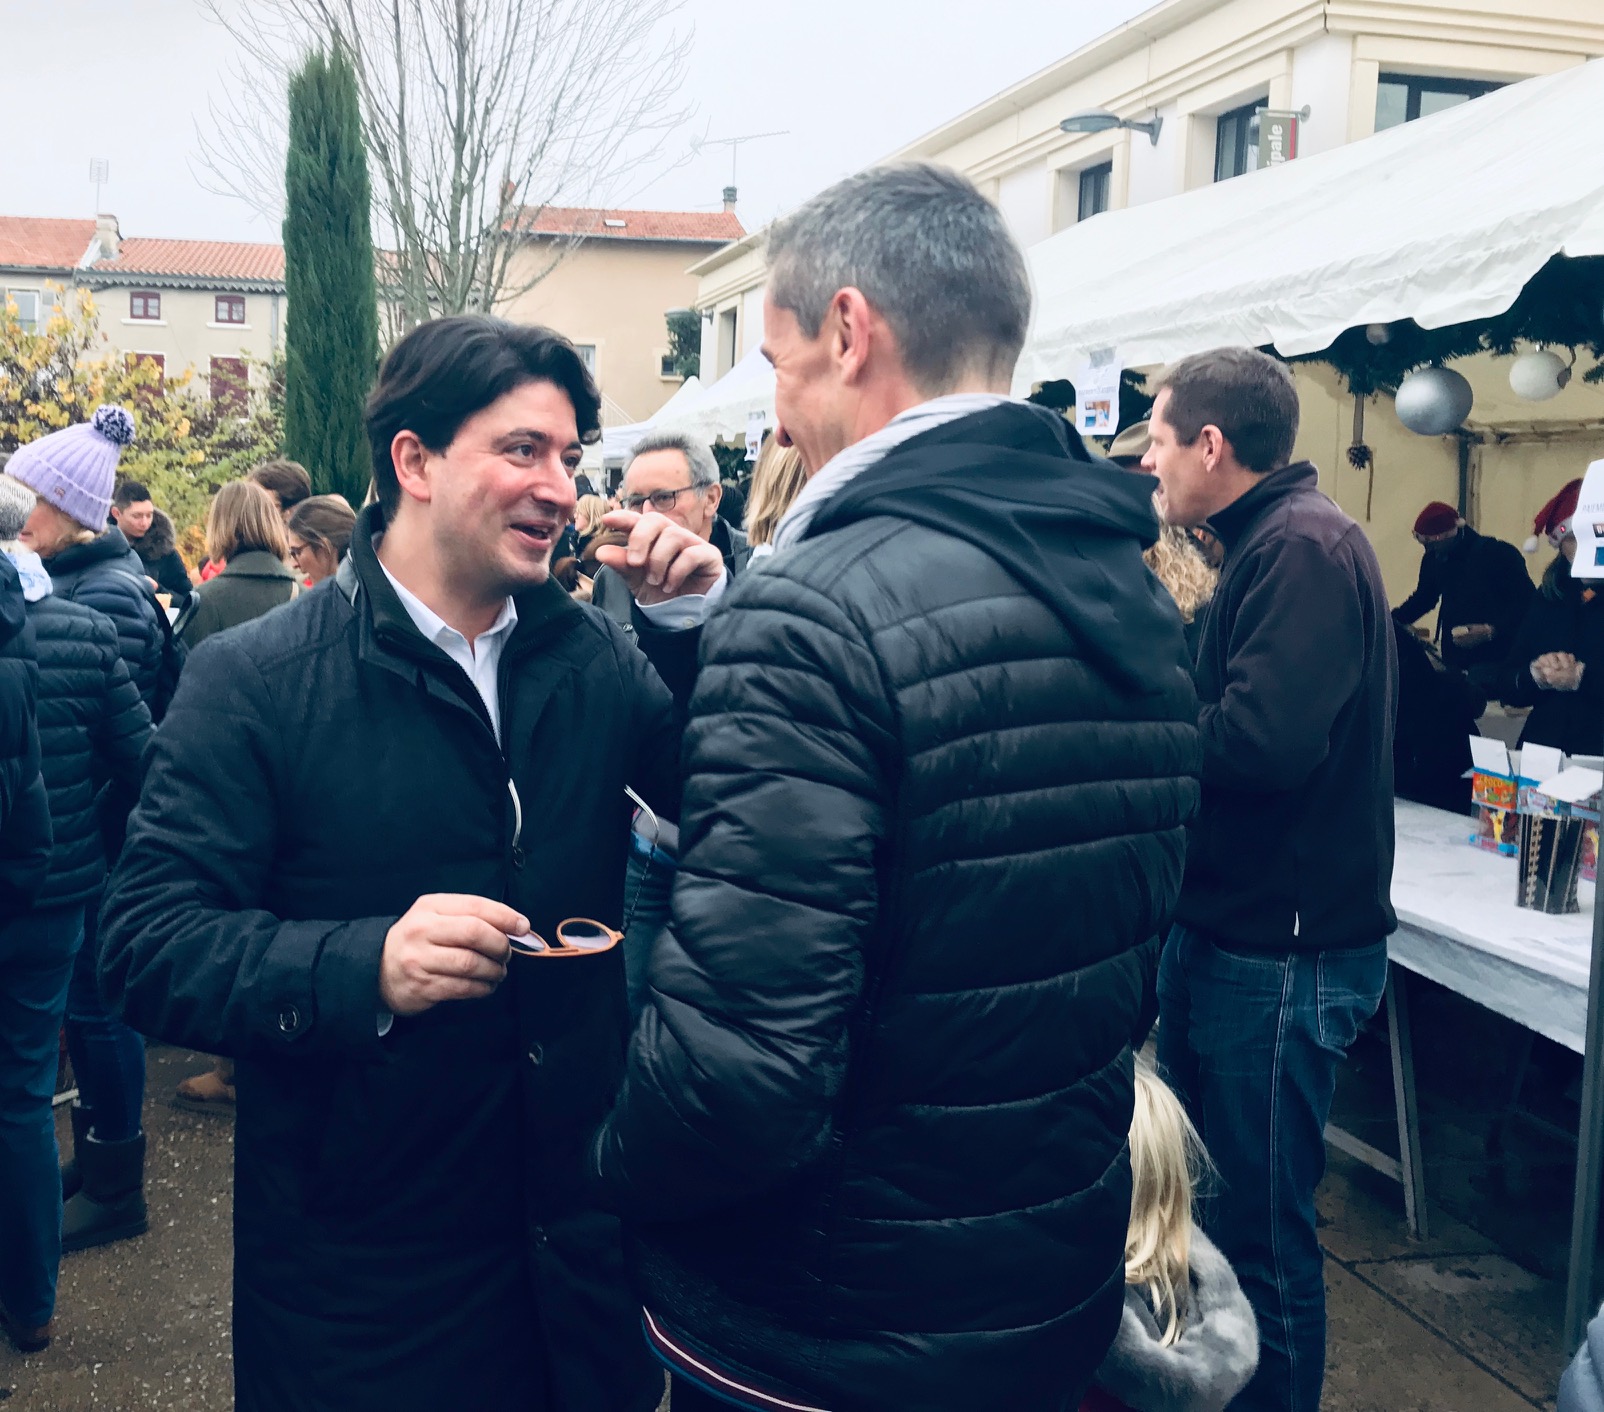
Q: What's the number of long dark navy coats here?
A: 1